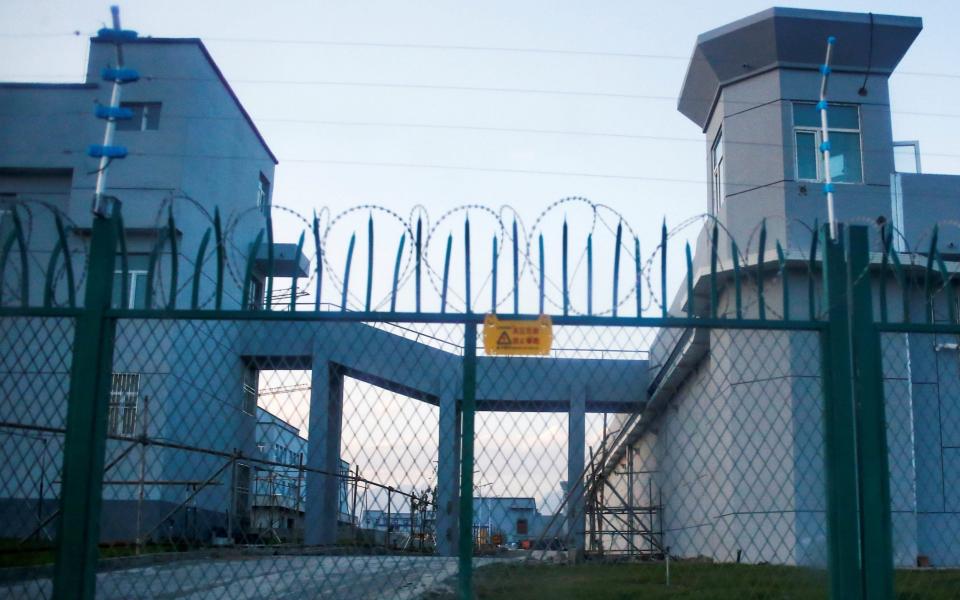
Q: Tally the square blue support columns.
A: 3